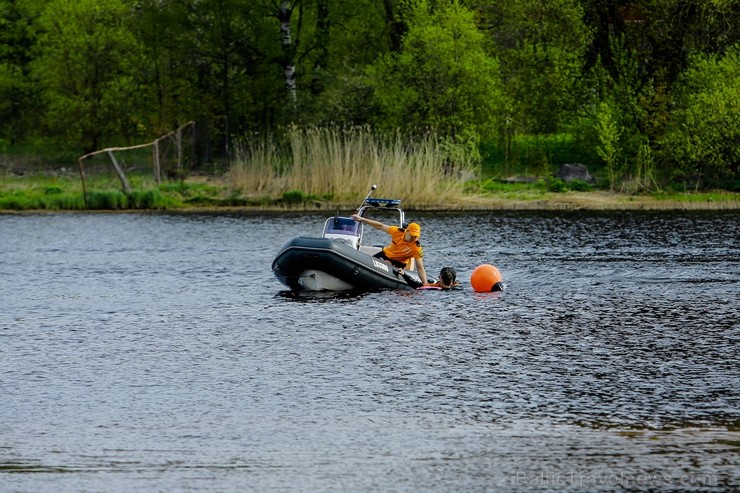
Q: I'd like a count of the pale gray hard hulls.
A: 1